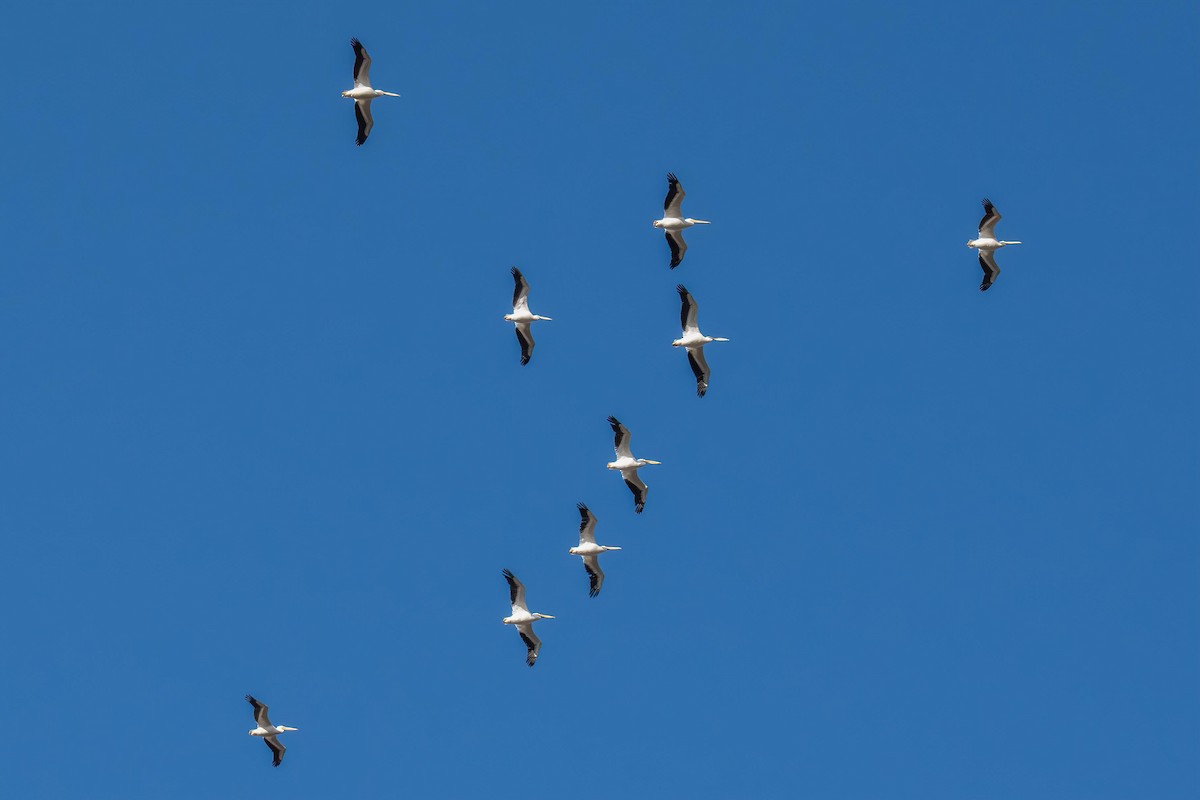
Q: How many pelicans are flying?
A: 9